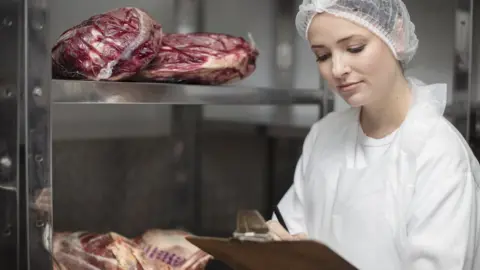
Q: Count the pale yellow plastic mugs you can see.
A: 0